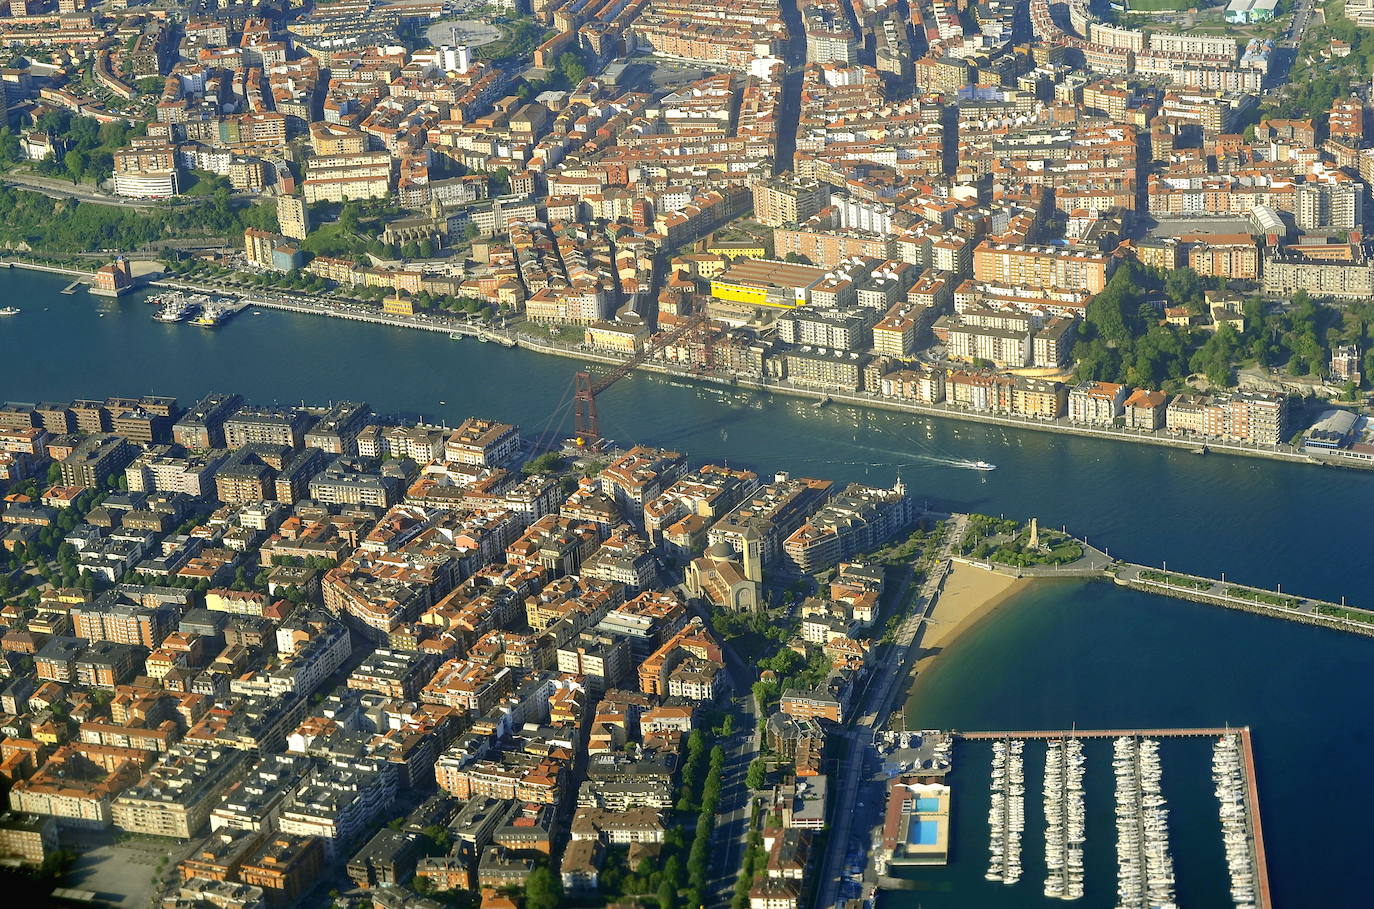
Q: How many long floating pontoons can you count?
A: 4